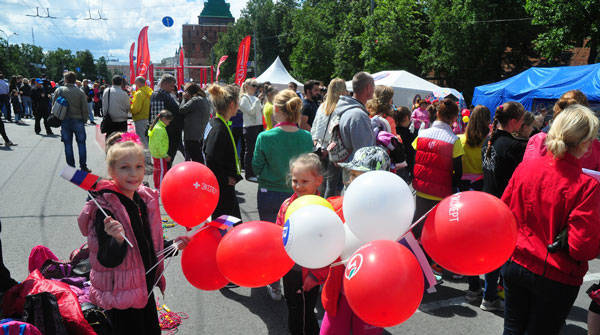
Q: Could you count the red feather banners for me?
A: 5